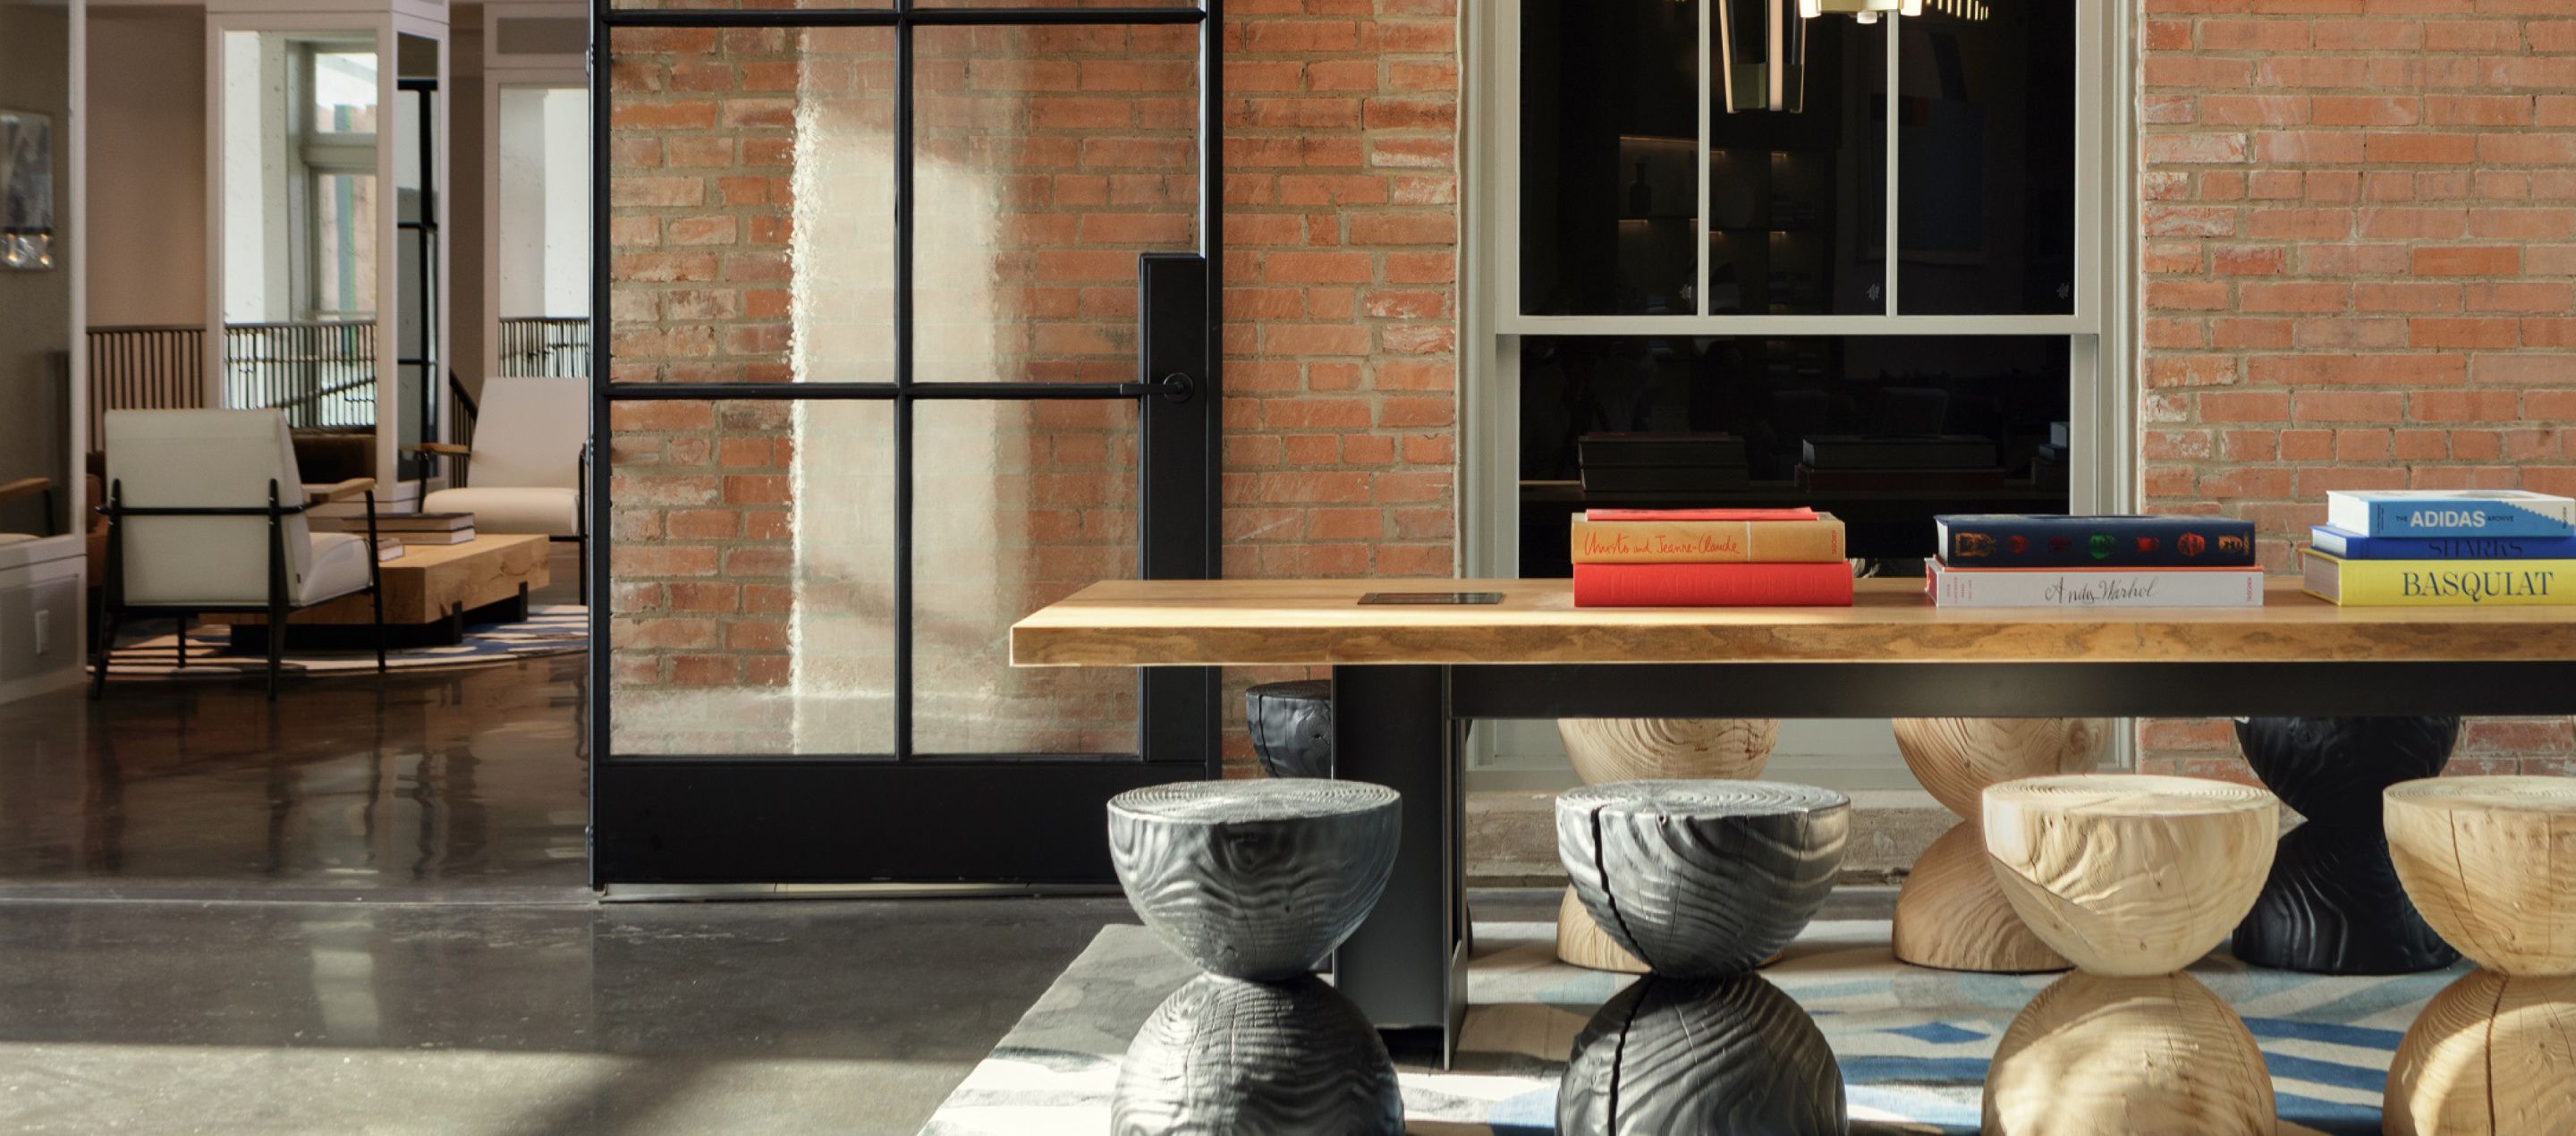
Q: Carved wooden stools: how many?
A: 8